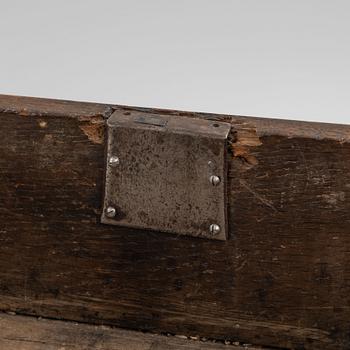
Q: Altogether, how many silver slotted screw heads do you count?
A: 4